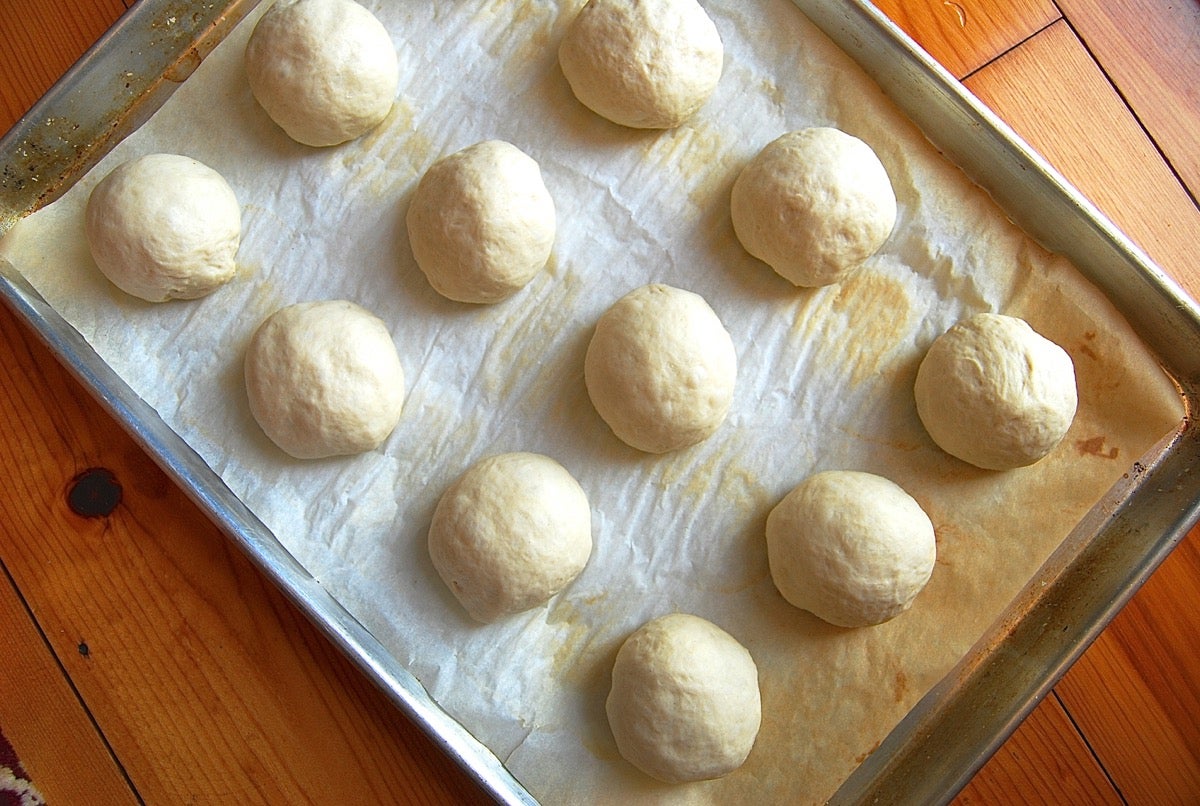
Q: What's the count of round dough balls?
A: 11